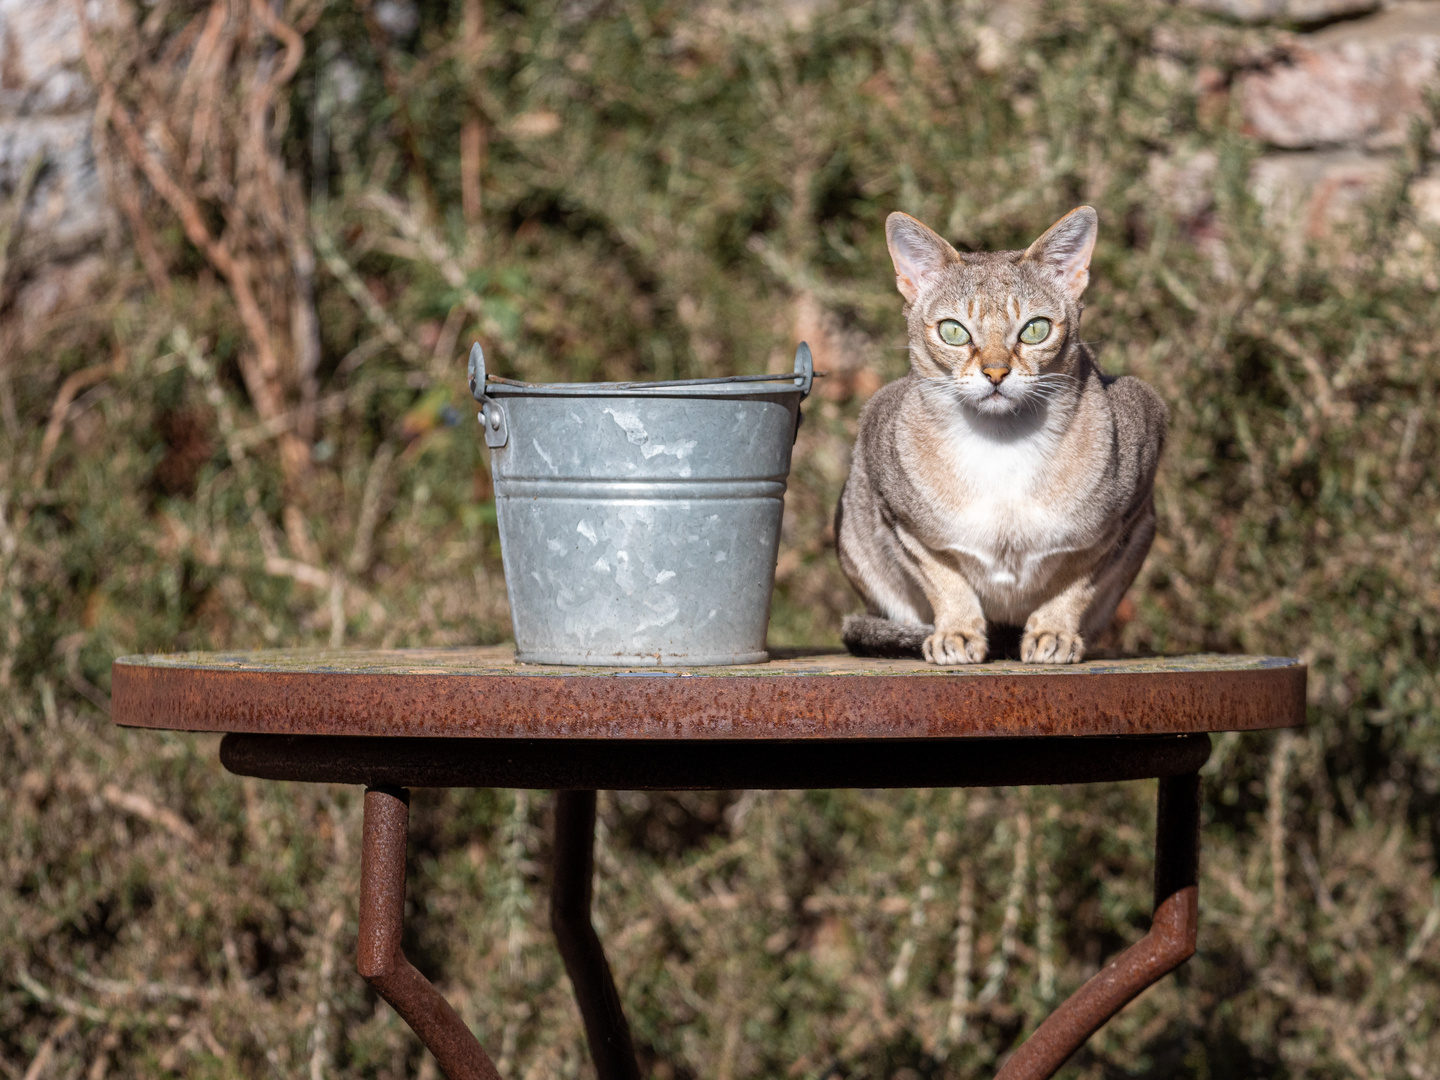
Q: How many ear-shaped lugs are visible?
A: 2